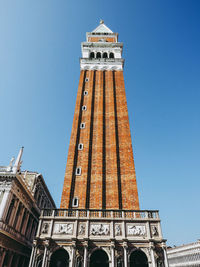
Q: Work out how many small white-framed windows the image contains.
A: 7